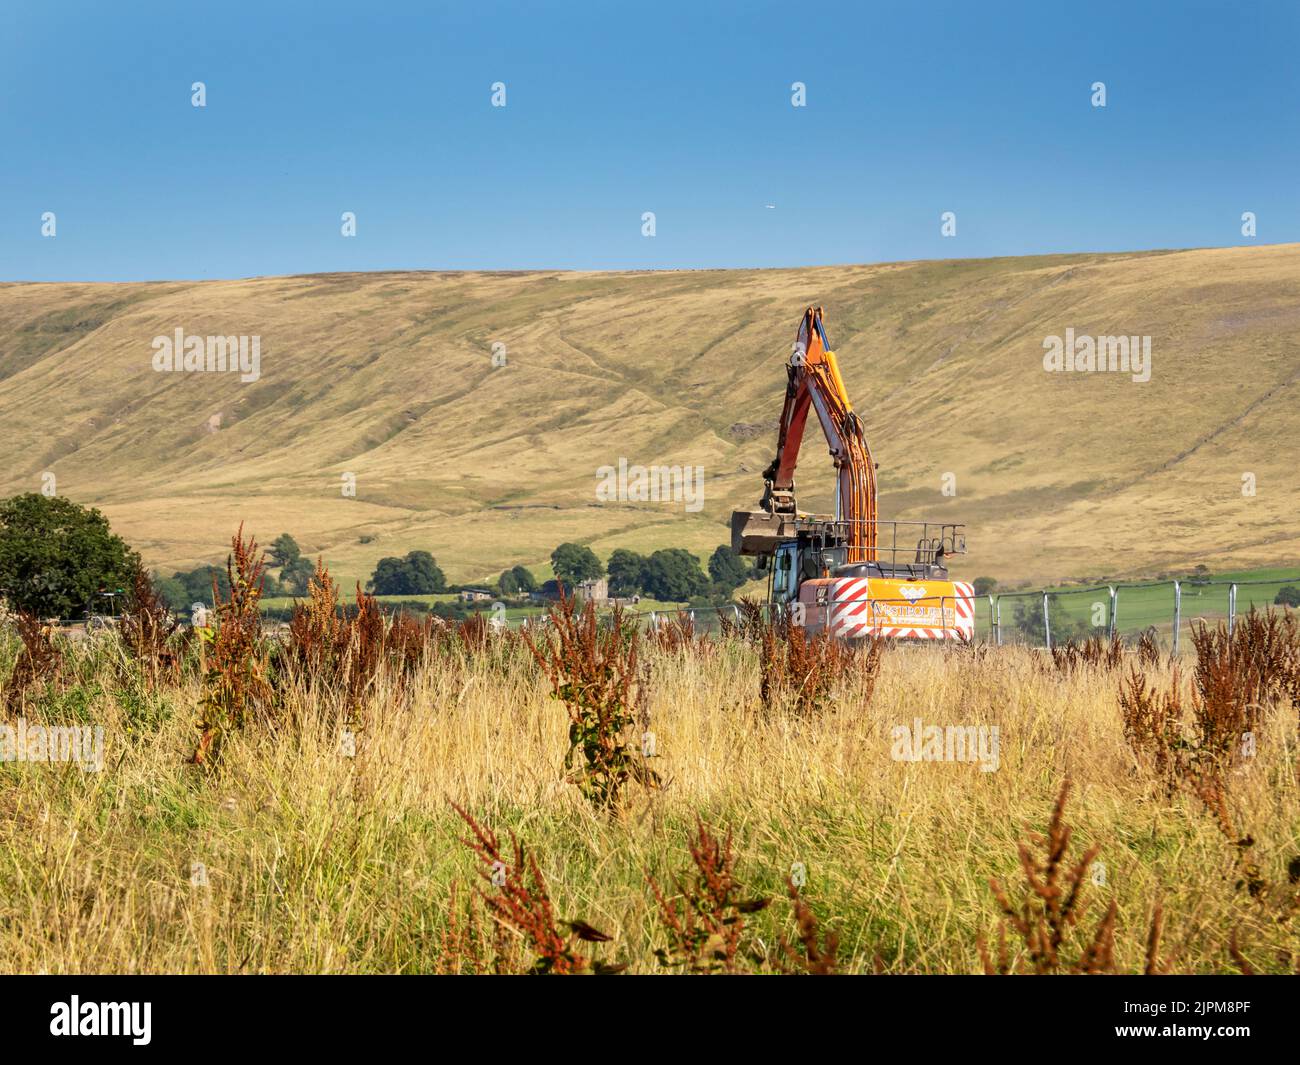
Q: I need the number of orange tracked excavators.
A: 1